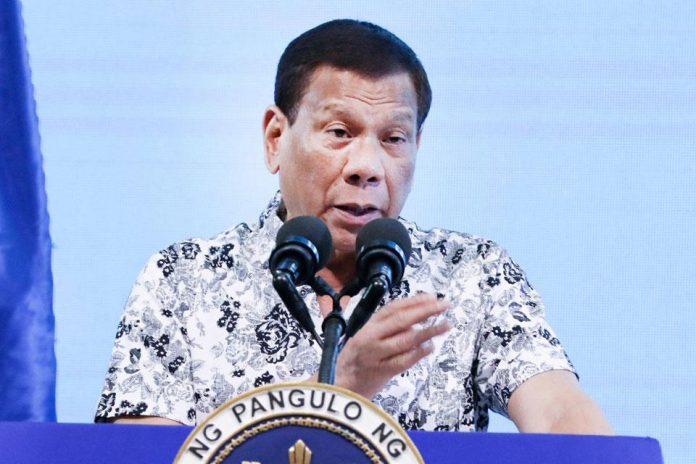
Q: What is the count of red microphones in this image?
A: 0